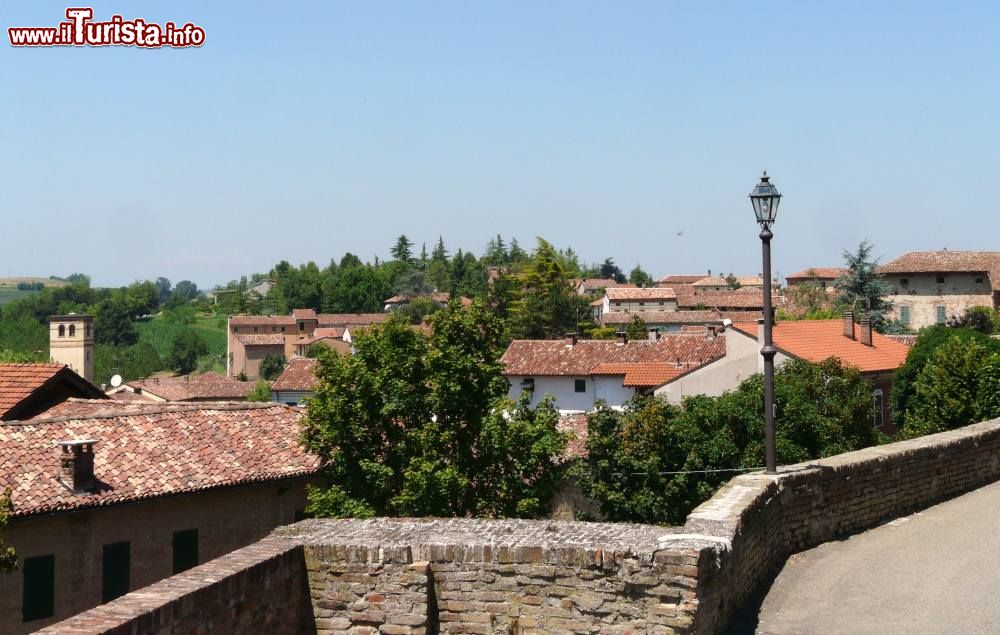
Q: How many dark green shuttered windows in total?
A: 3